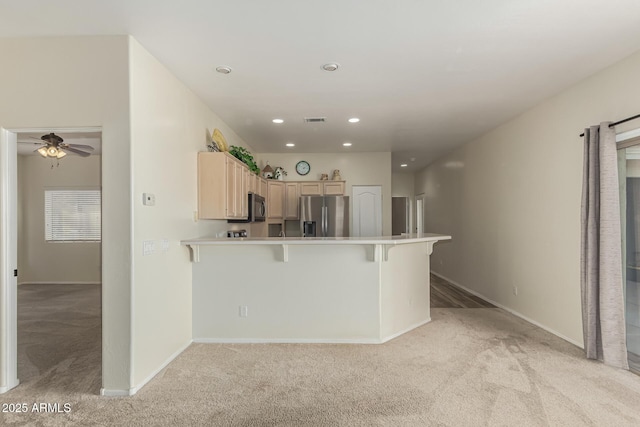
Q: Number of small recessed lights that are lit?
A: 5